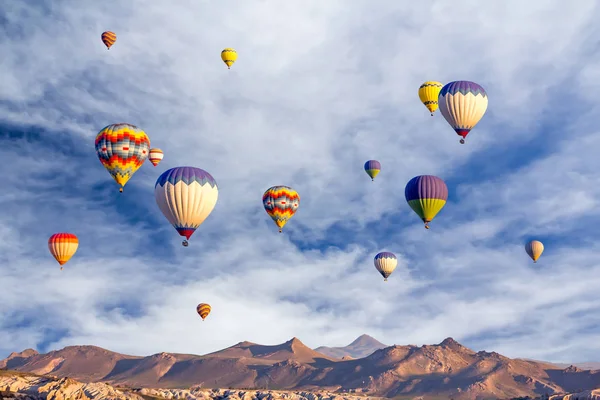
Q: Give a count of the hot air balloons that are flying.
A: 14